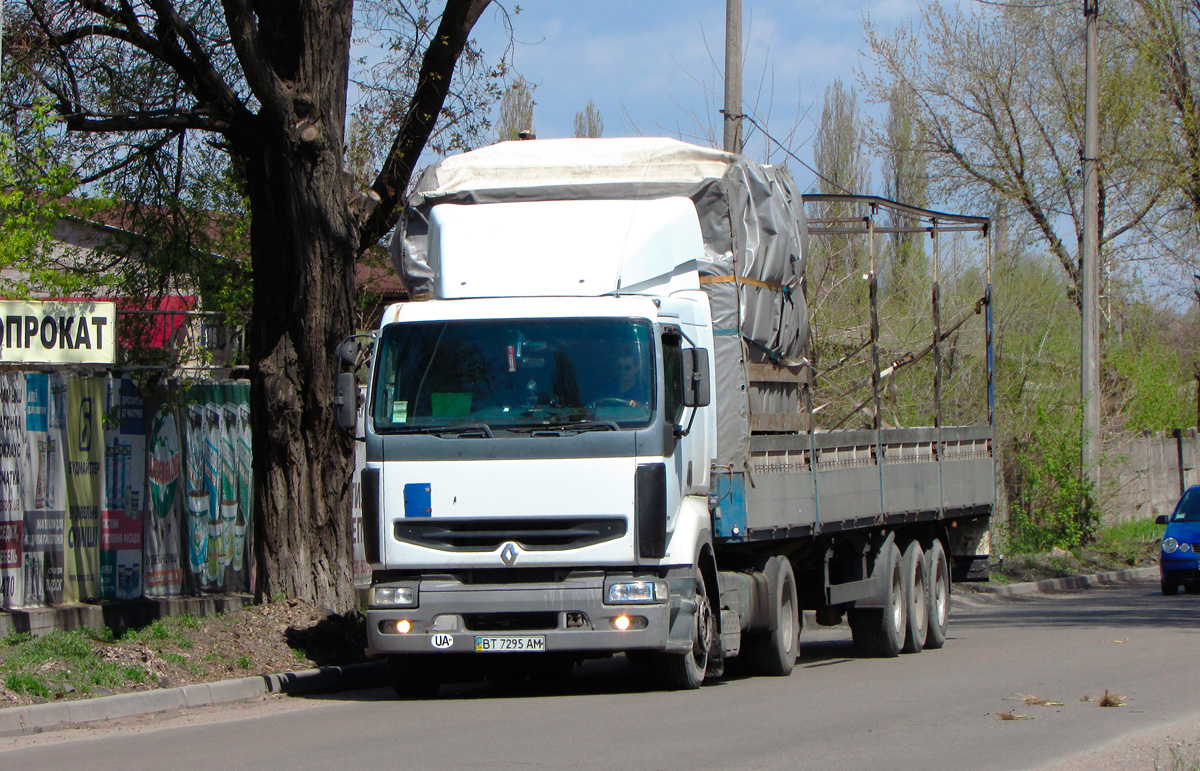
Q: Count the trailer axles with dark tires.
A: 3